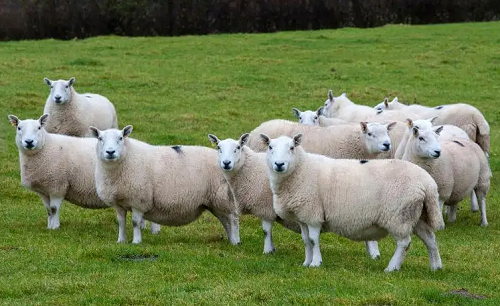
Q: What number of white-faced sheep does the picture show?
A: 11